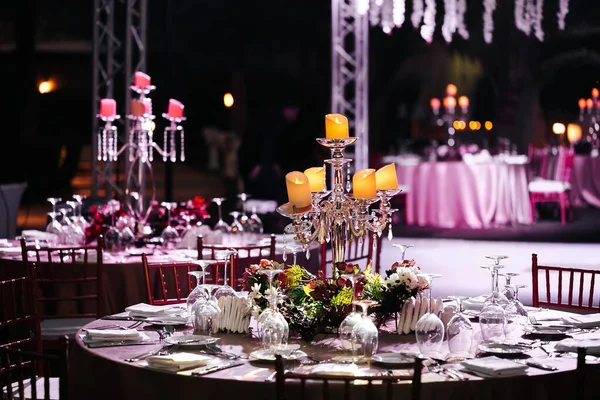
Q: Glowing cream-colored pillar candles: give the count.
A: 5